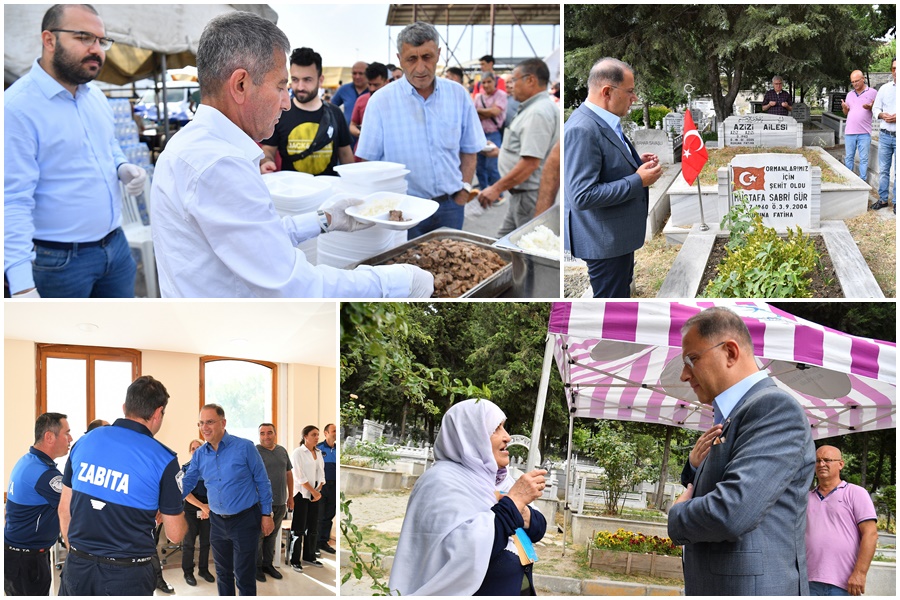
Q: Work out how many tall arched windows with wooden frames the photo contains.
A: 2